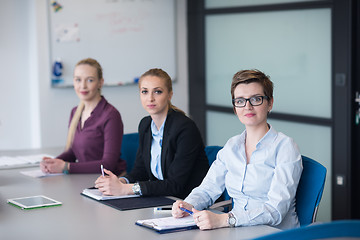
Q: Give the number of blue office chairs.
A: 4